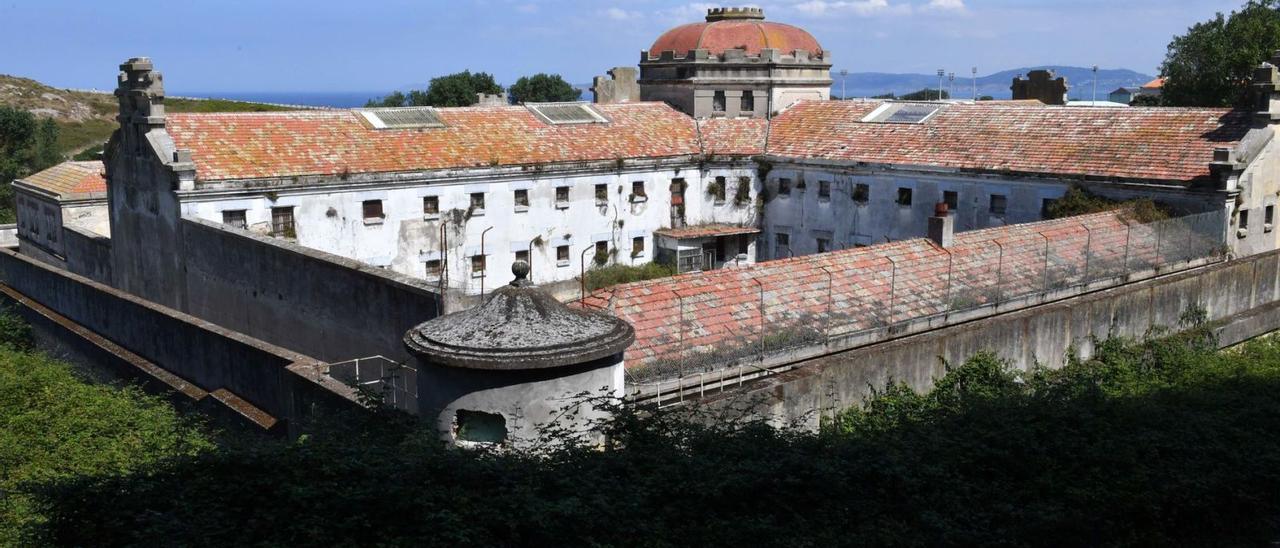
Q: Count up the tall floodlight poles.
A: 5